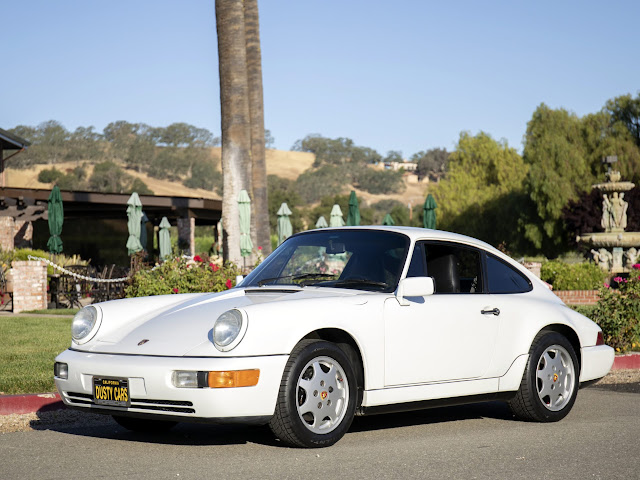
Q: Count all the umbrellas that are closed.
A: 11